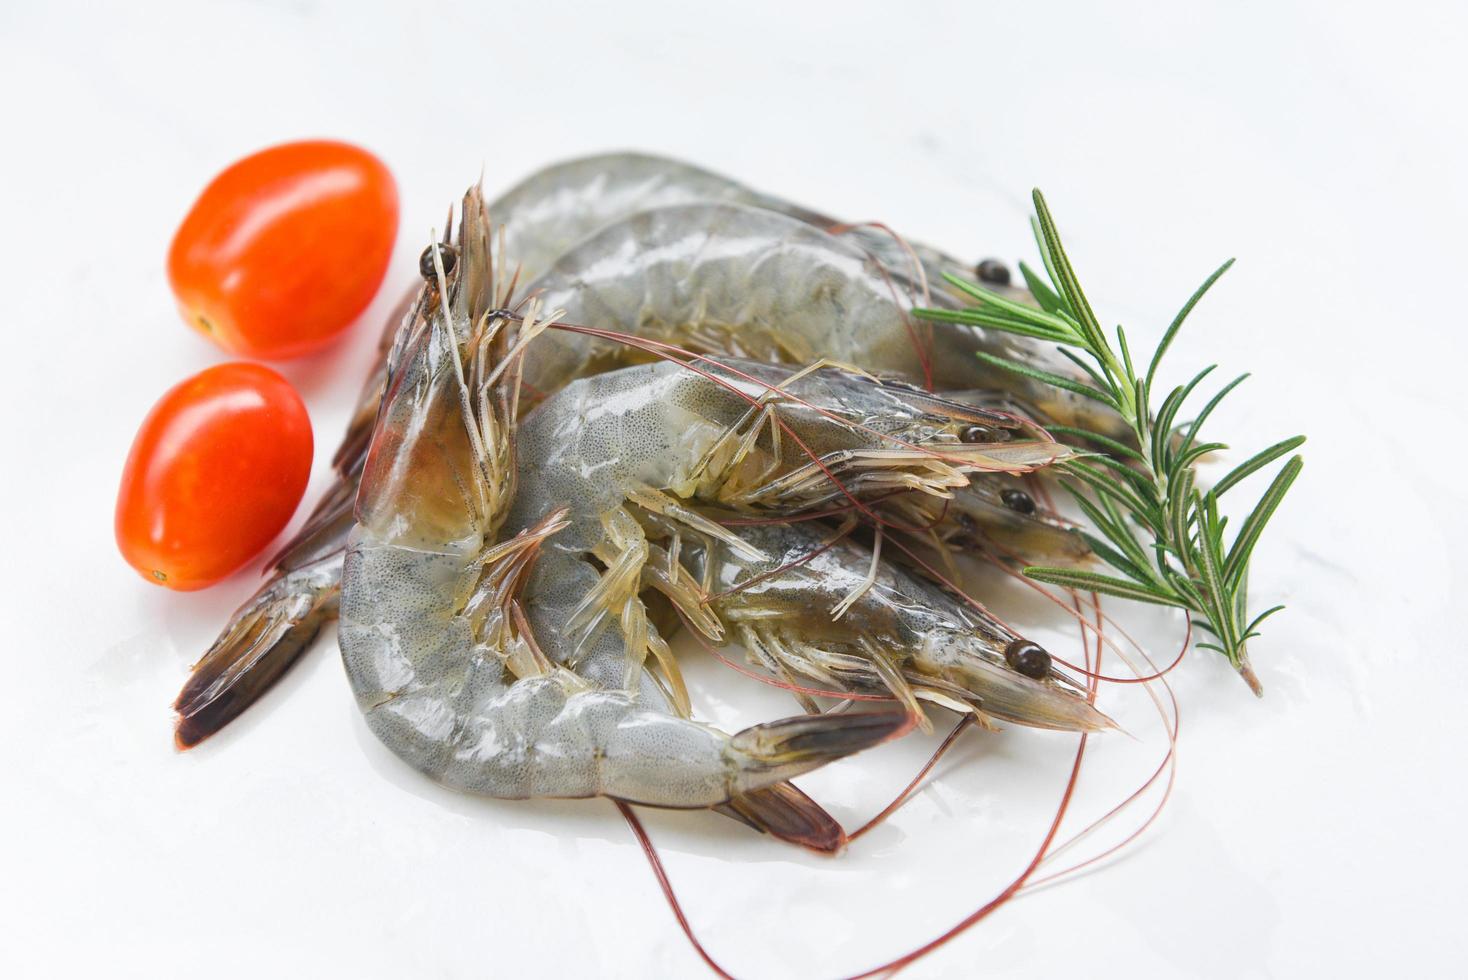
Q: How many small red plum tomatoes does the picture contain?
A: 2